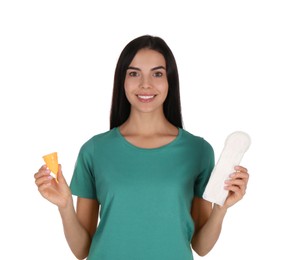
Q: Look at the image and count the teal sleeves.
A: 2